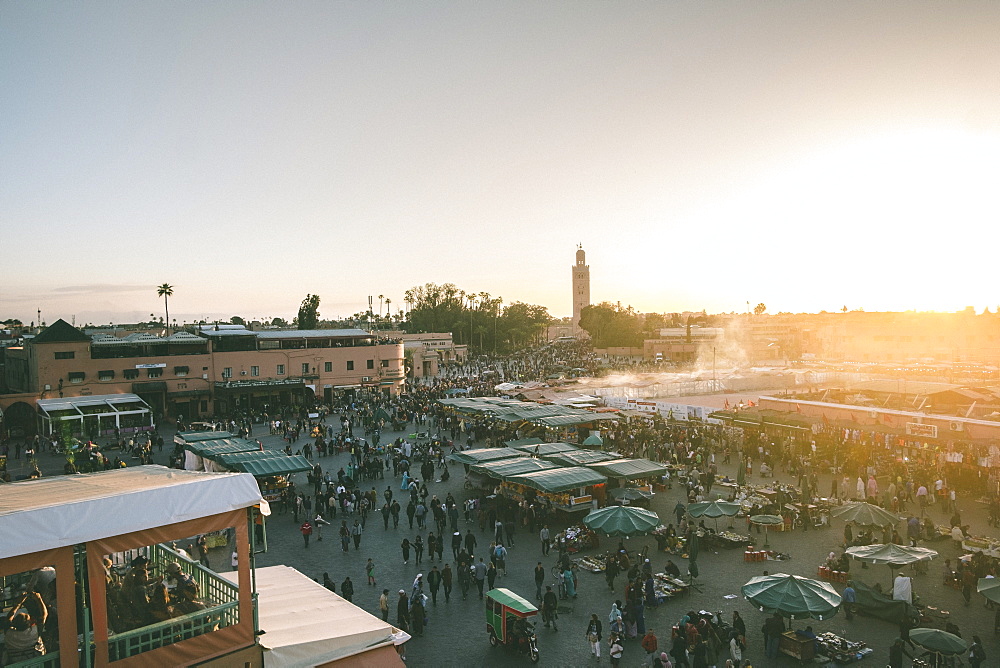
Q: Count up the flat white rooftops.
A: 2